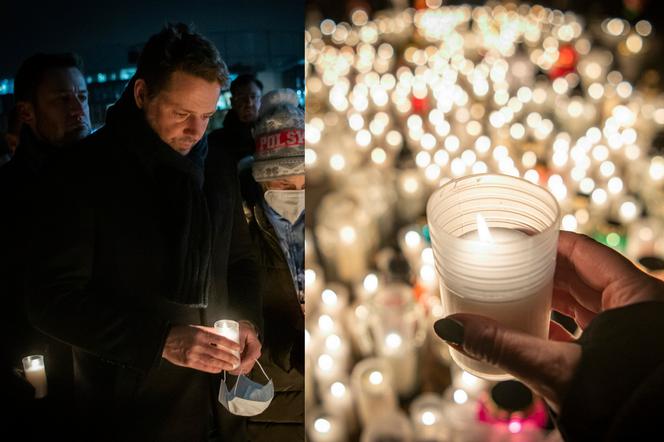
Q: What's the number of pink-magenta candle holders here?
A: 1